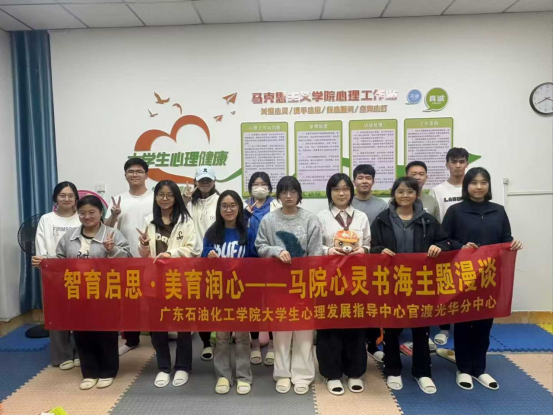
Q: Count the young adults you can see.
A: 14